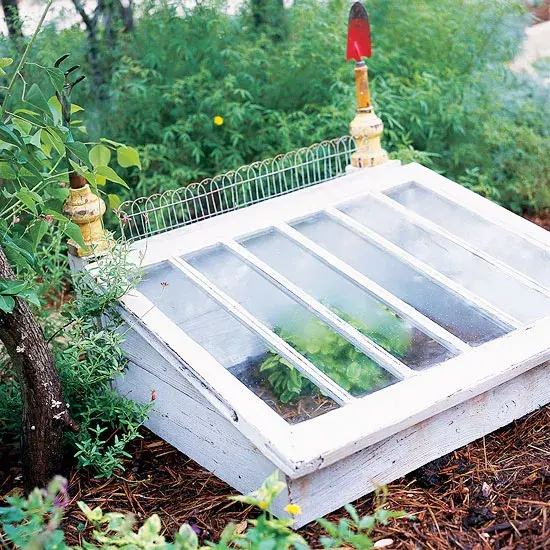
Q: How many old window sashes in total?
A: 1